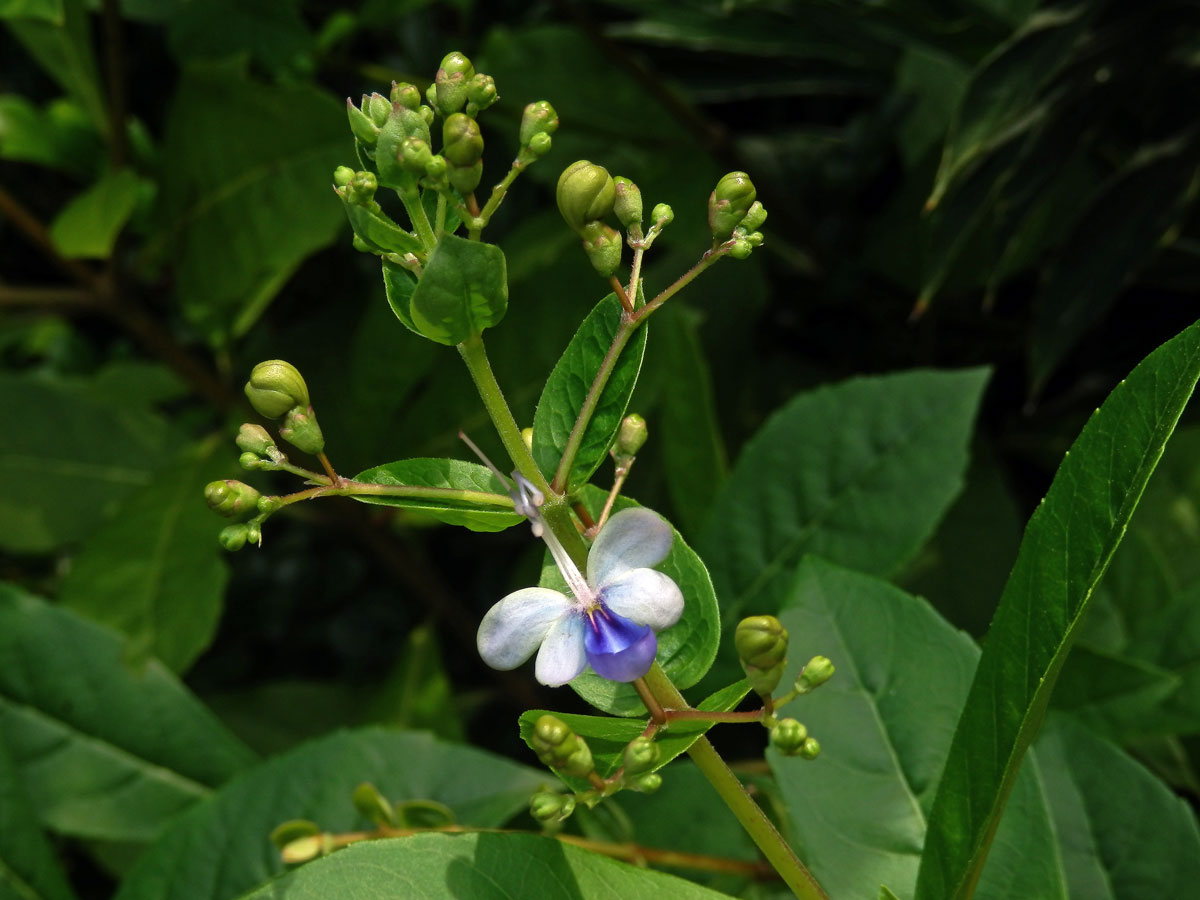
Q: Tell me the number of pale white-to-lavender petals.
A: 4